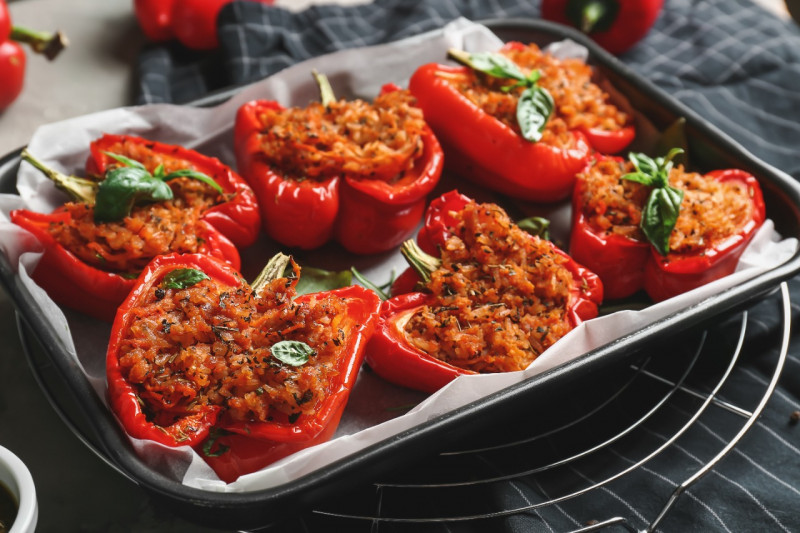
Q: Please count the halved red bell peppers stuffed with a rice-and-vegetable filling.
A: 6